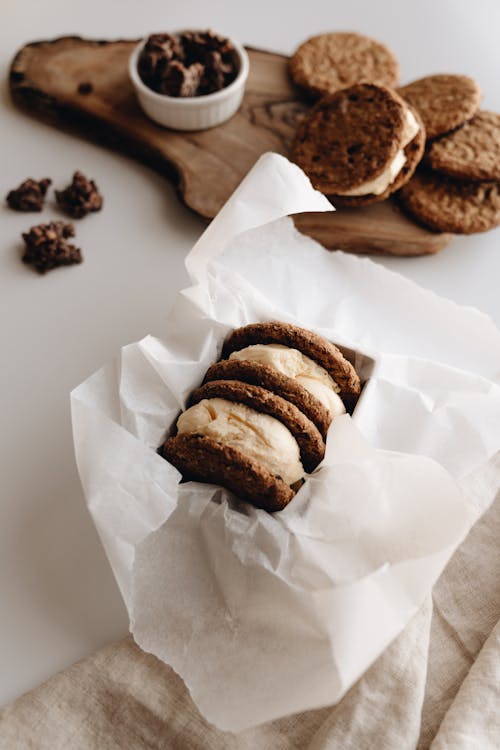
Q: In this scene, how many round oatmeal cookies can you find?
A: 10